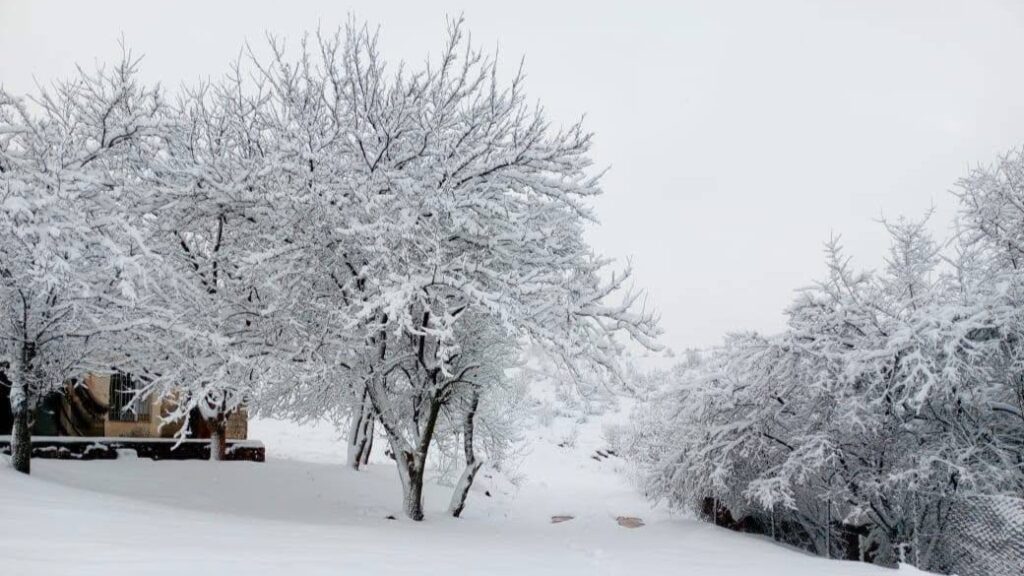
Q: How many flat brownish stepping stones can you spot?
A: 2